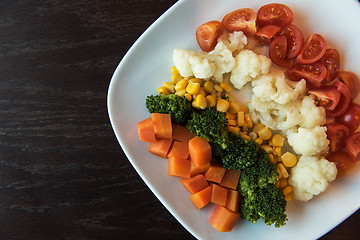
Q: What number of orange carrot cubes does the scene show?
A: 15